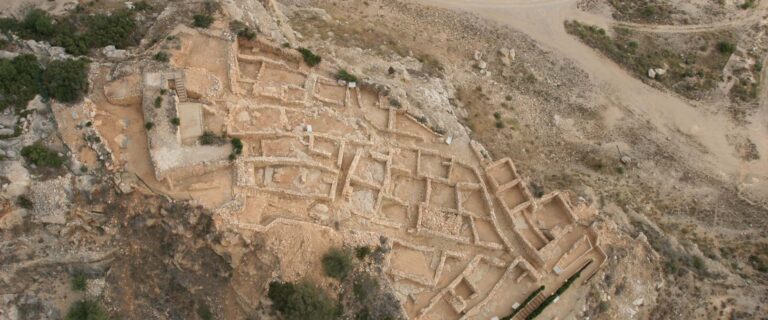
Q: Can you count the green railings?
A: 2